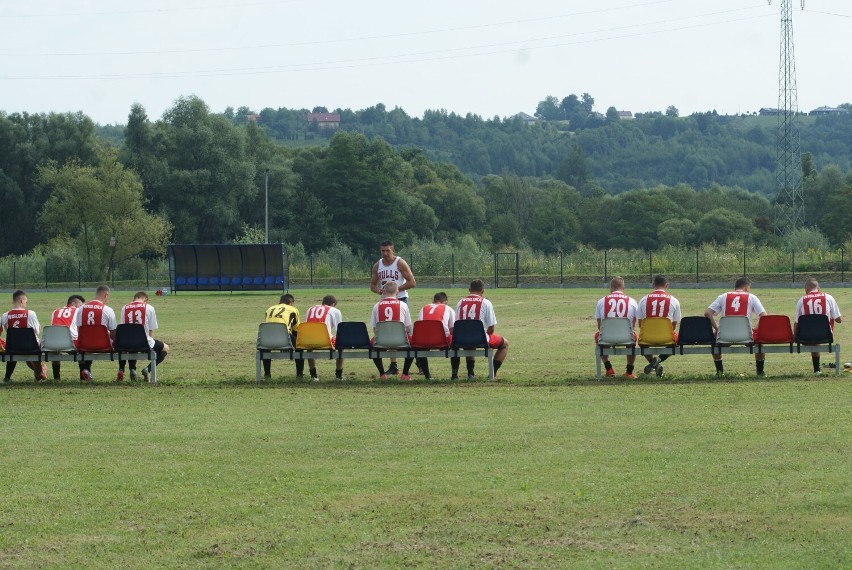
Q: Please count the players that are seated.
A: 13